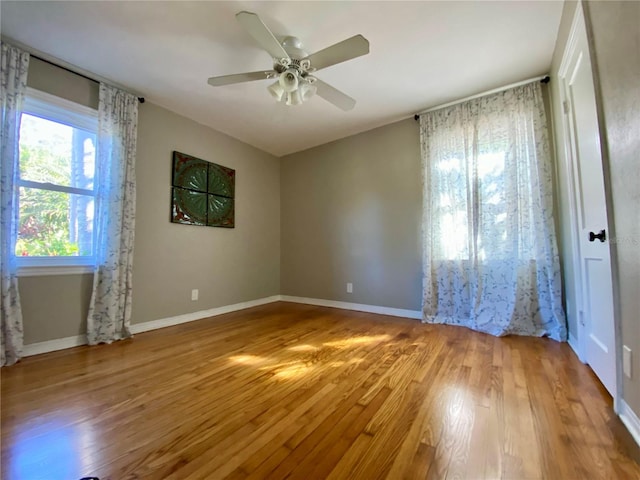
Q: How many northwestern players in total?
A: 0